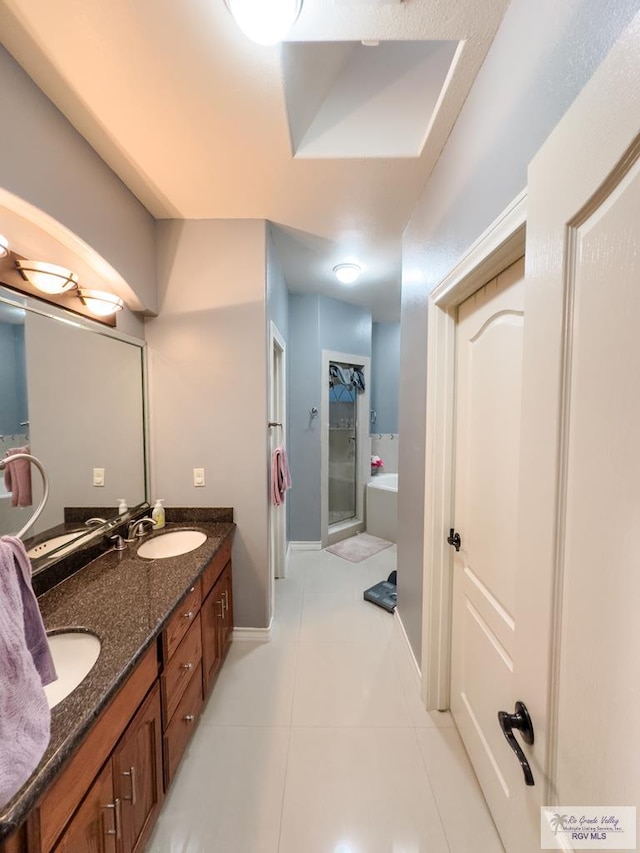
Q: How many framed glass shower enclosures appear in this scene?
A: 1